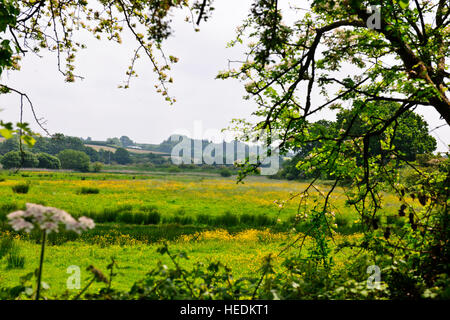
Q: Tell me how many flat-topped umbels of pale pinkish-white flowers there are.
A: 1